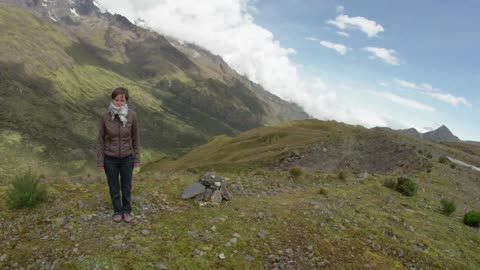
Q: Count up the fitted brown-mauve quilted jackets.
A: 1